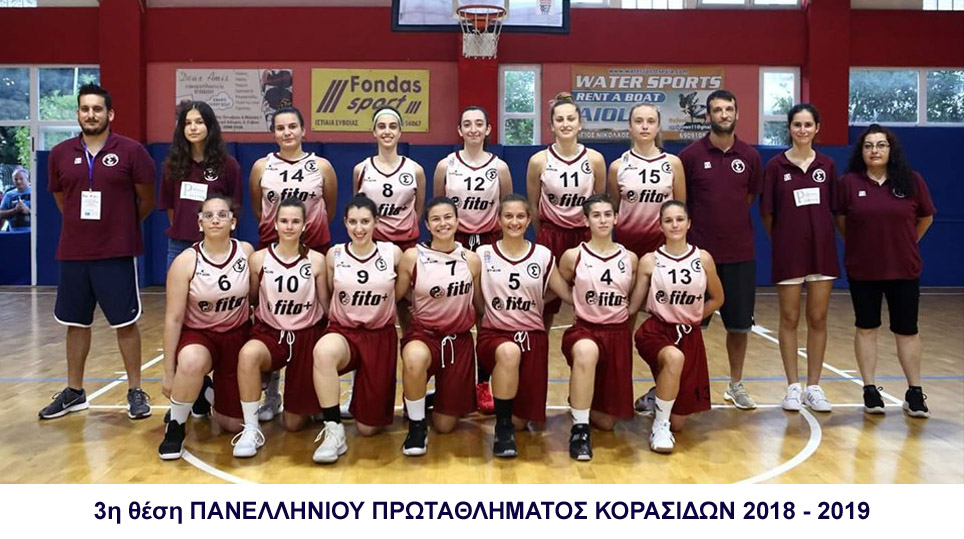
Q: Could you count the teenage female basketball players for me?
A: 12